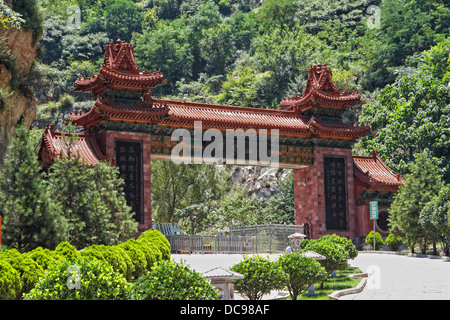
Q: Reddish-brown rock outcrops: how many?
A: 1